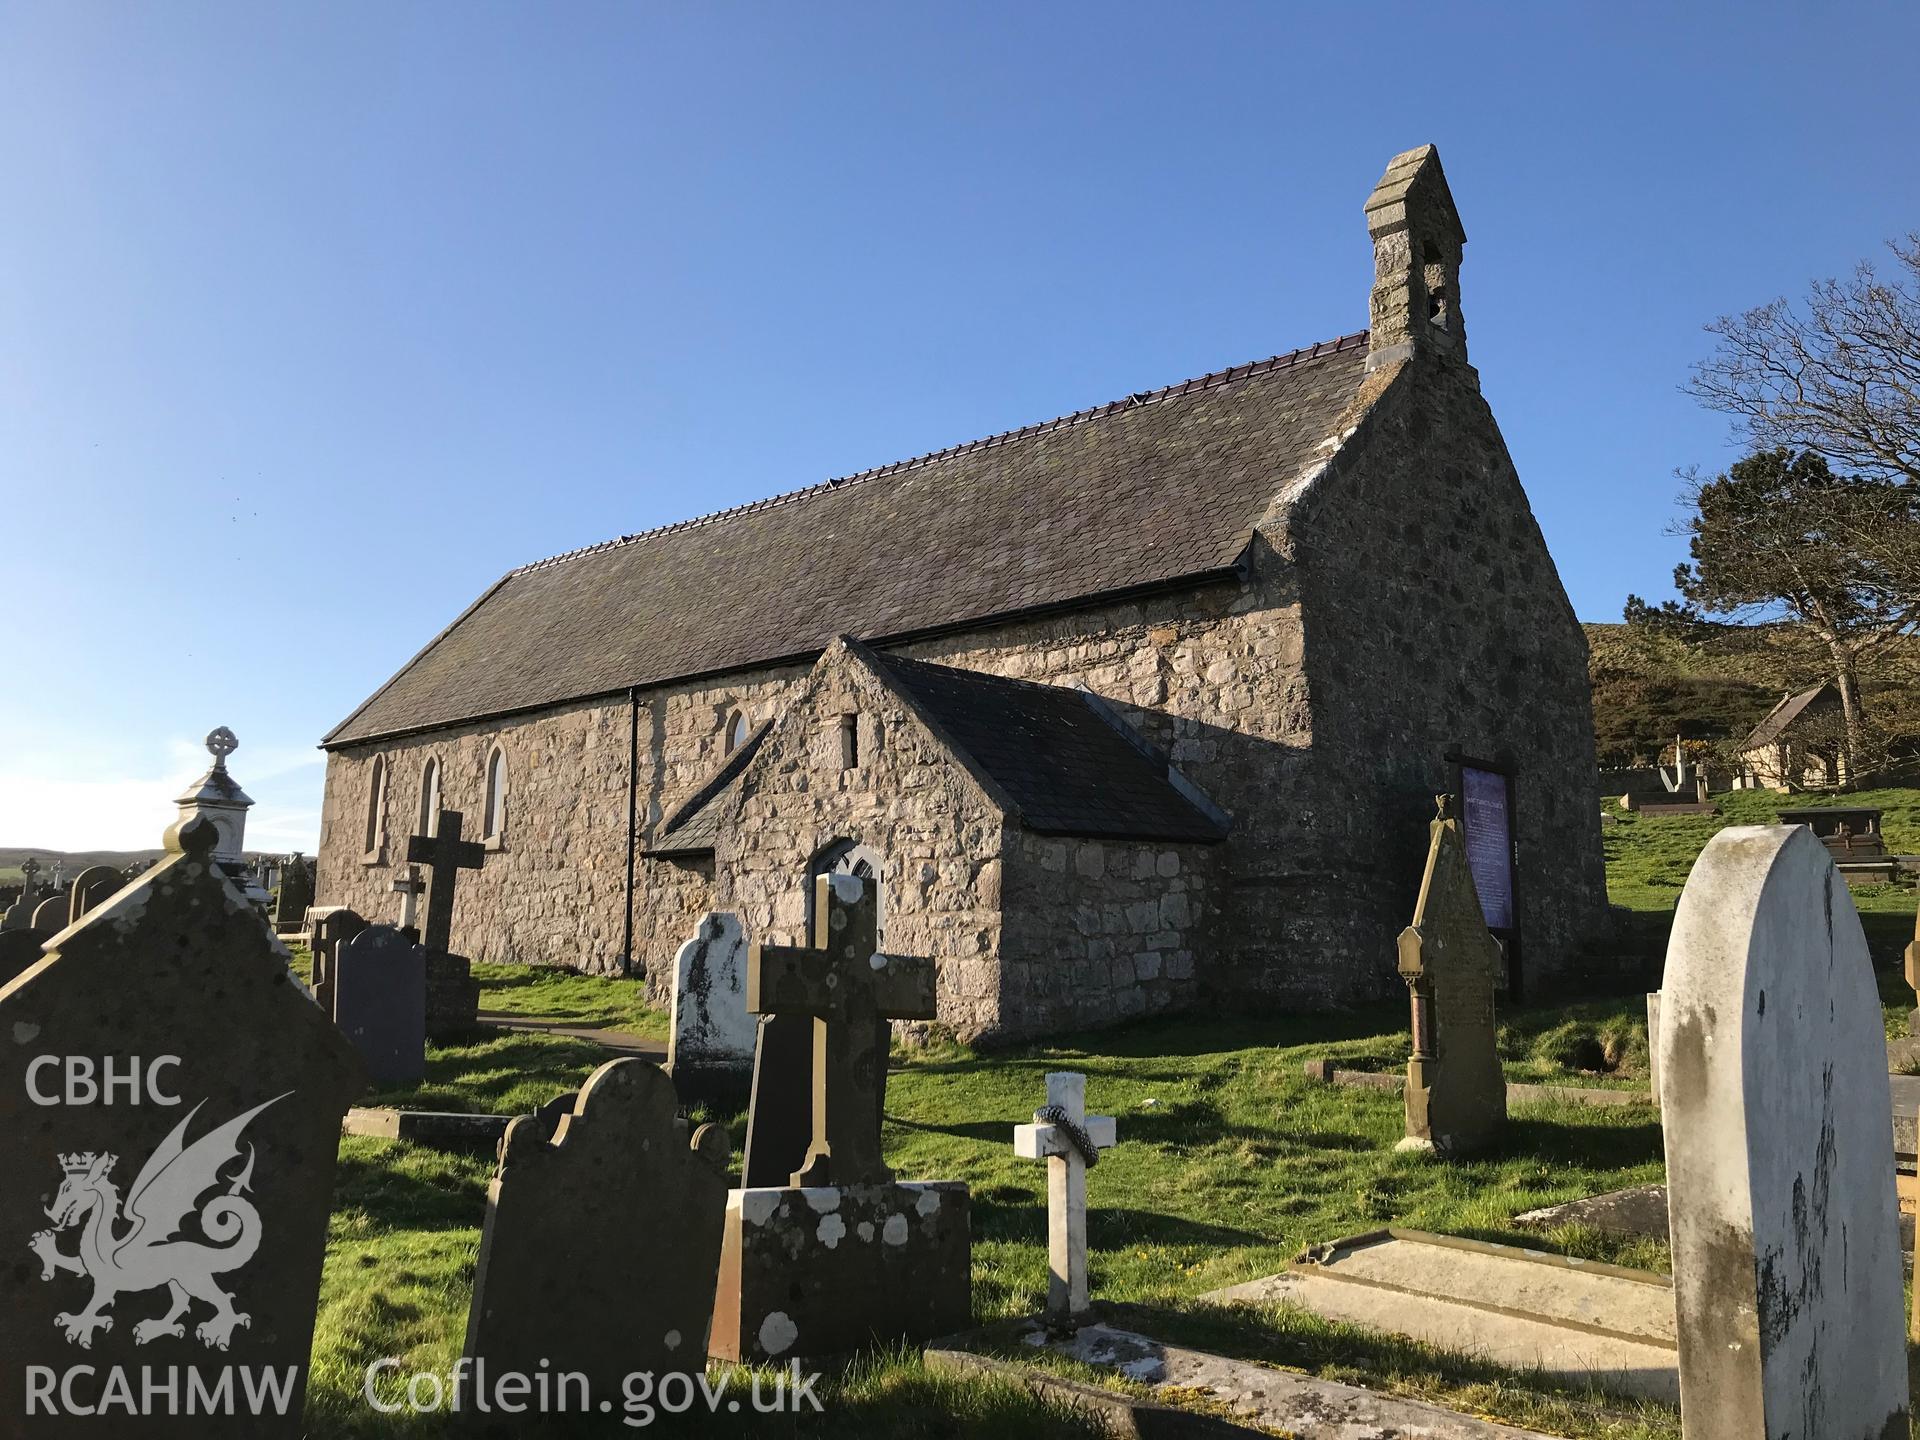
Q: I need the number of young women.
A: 0